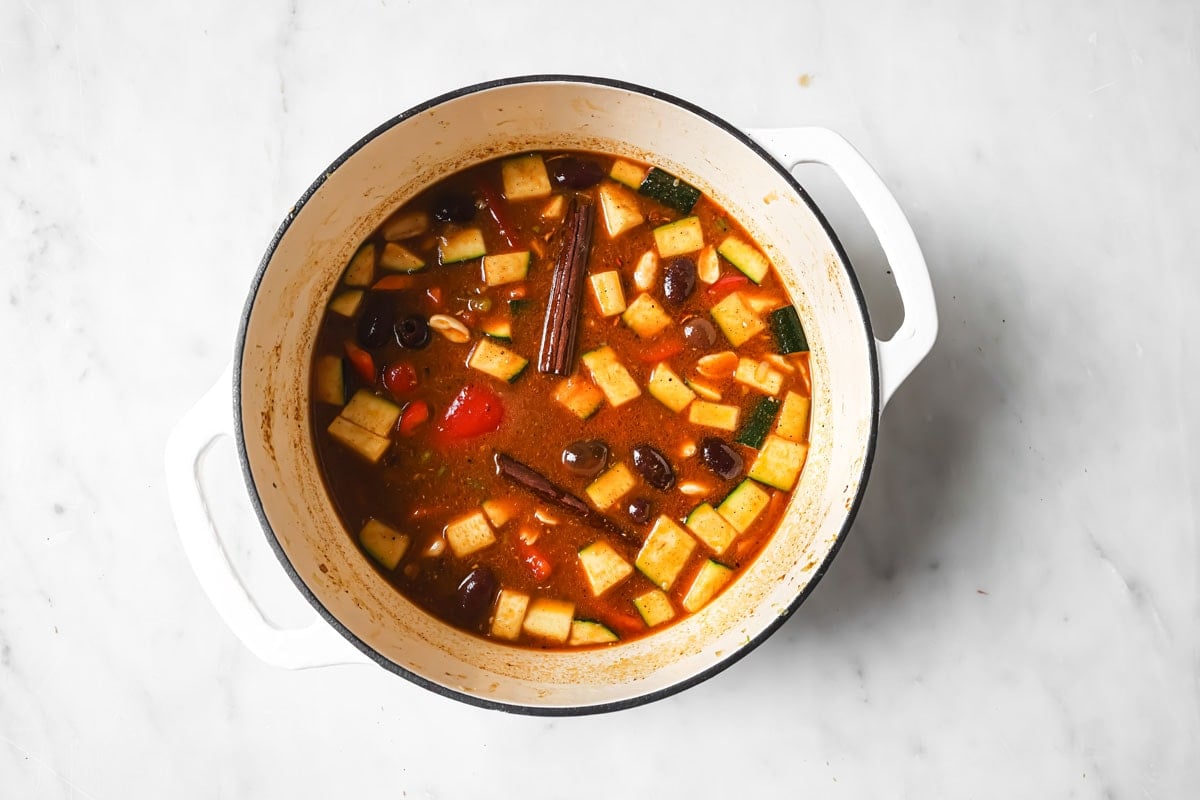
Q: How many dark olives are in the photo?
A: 11